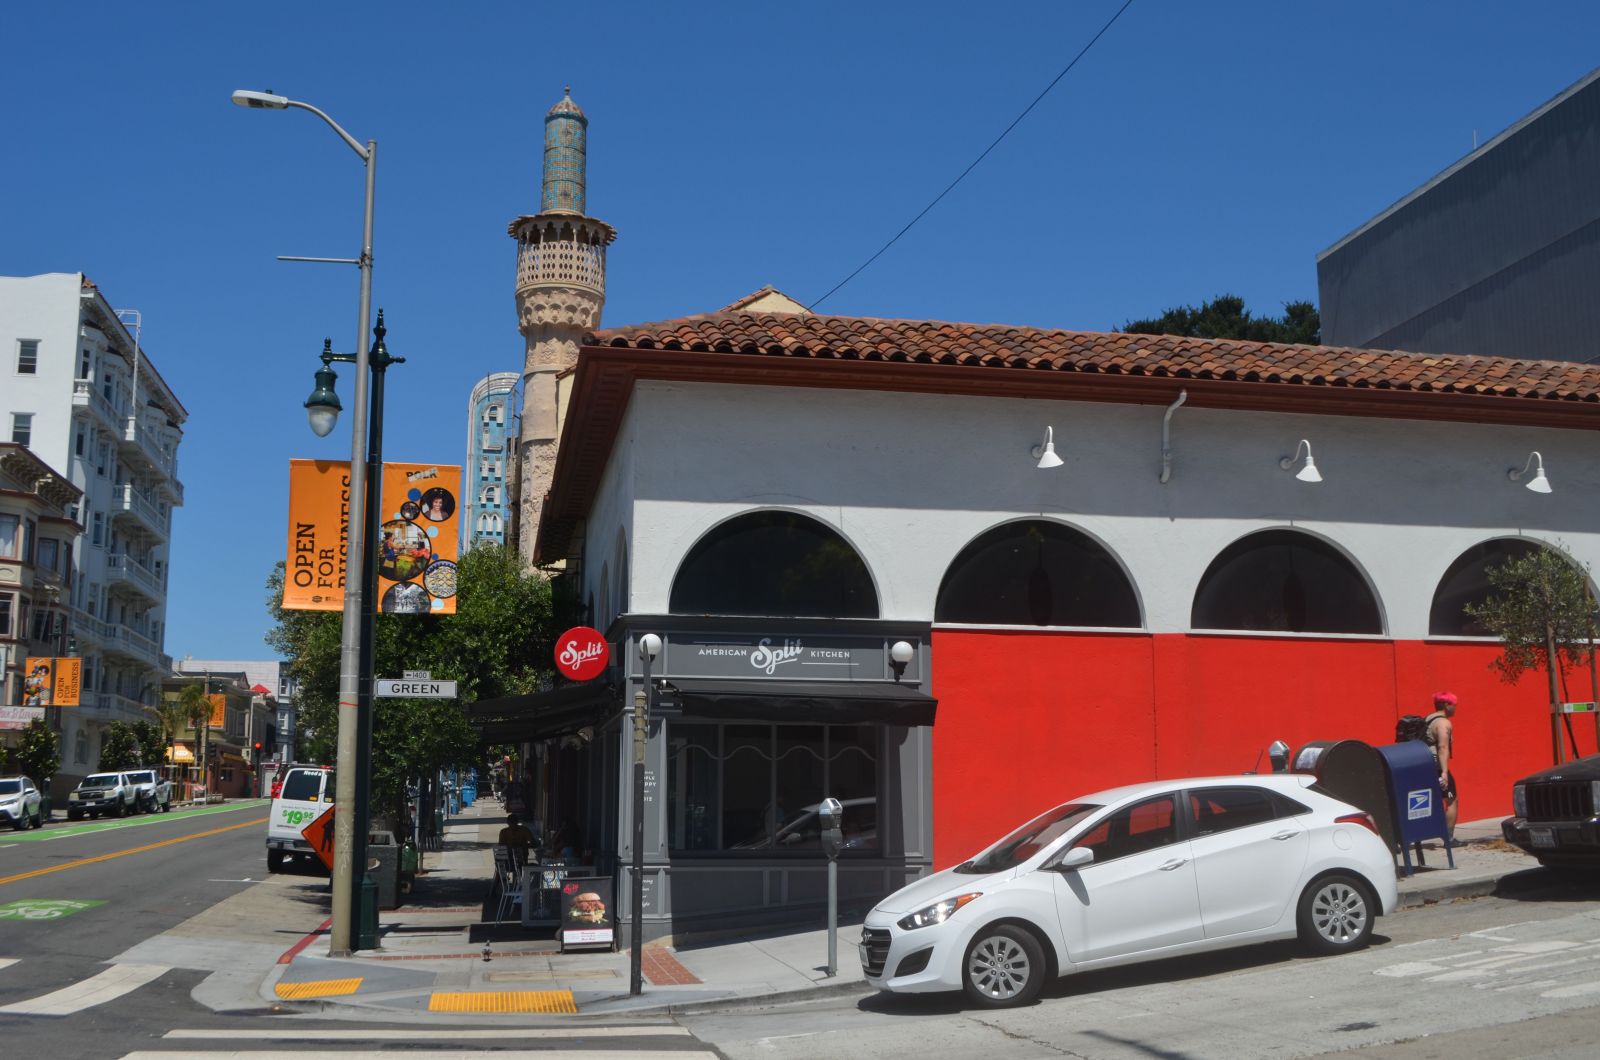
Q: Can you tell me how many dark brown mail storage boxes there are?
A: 1